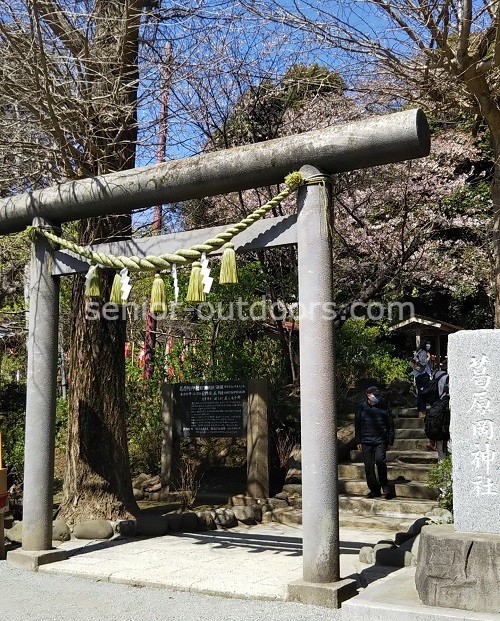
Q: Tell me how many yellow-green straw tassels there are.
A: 5